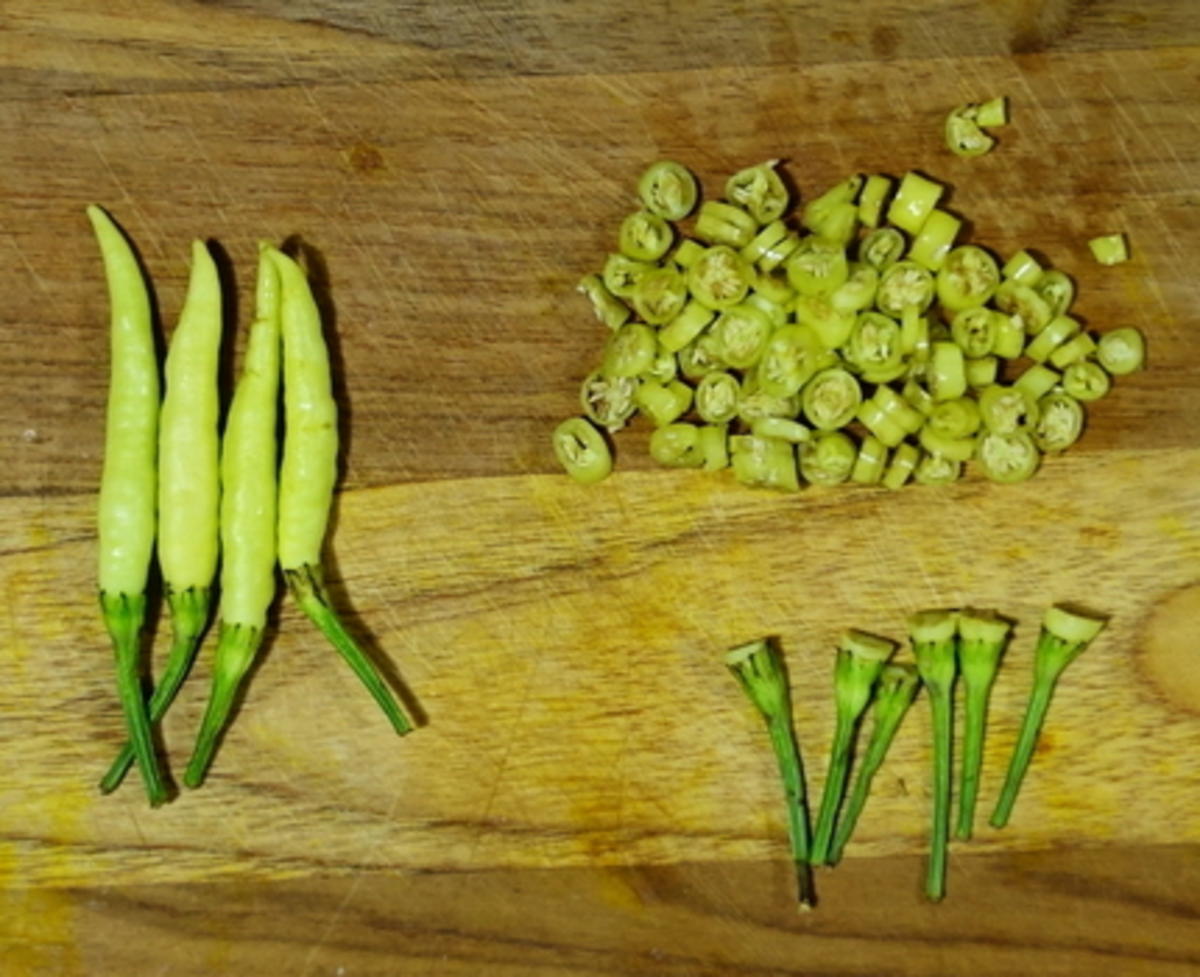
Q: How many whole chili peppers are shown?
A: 4